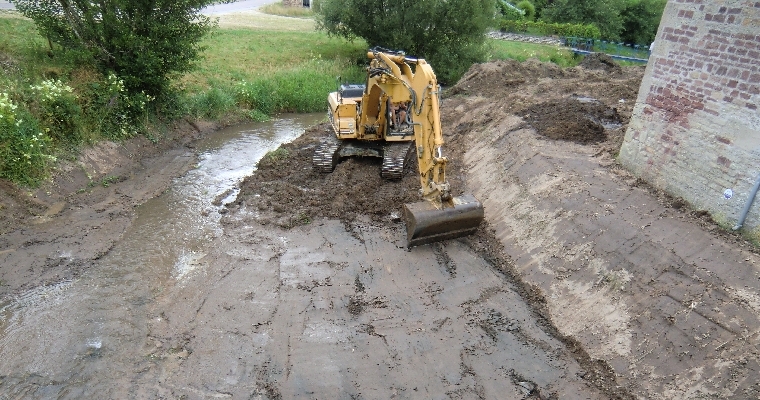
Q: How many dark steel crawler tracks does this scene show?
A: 2